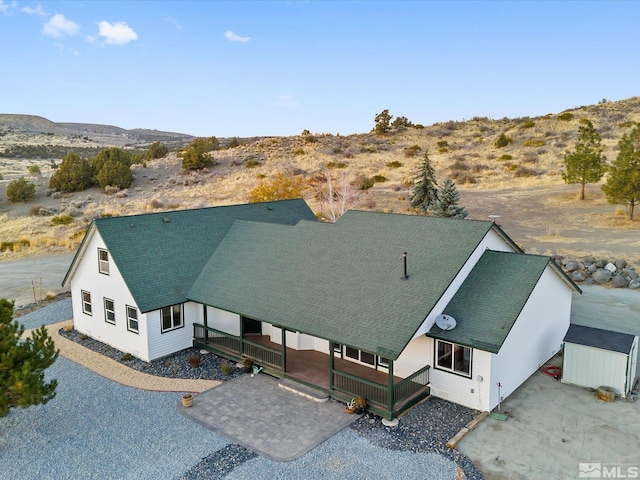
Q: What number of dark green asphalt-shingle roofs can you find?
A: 3